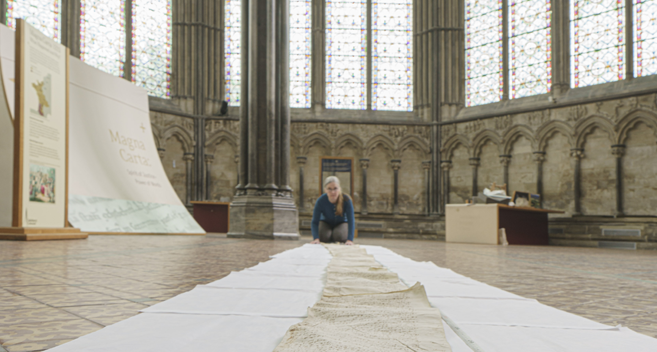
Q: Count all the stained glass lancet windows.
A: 11